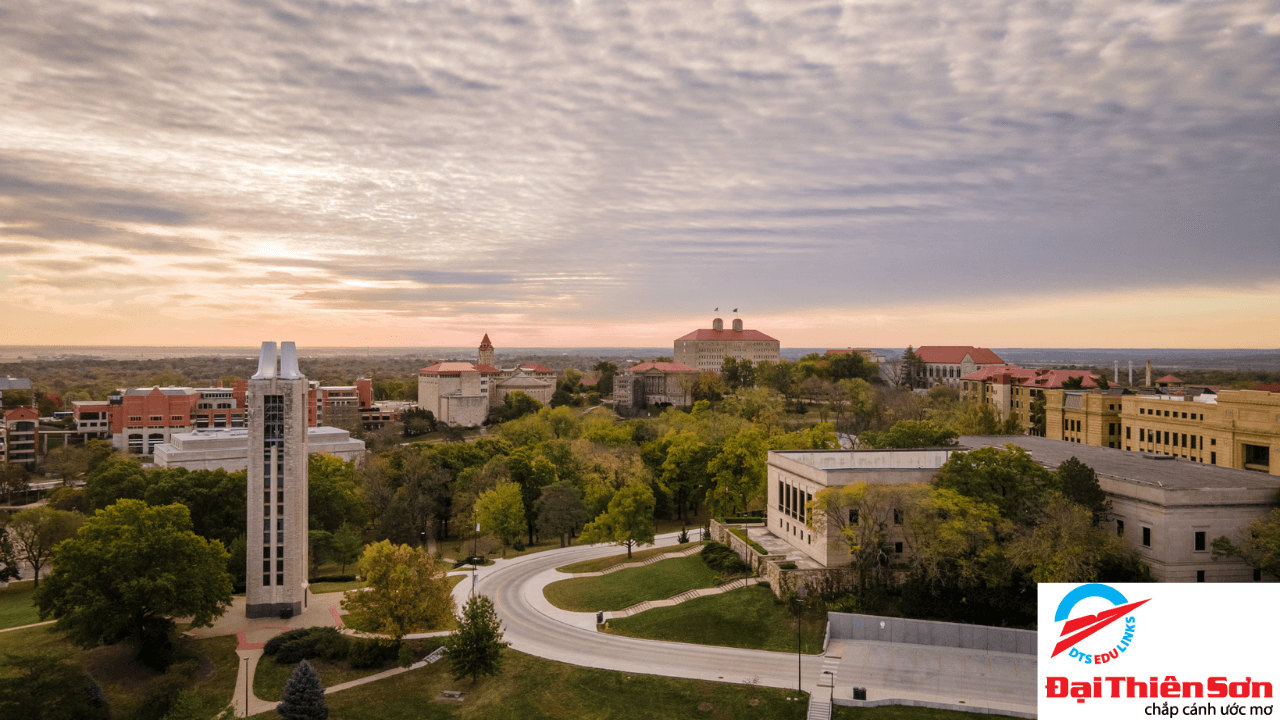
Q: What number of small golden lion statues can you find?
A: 0